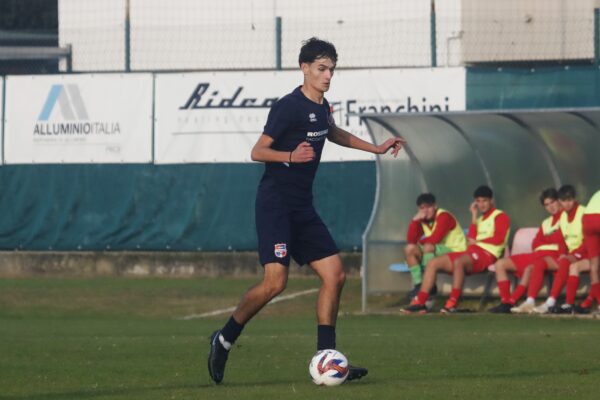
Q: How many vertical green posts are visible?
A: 4